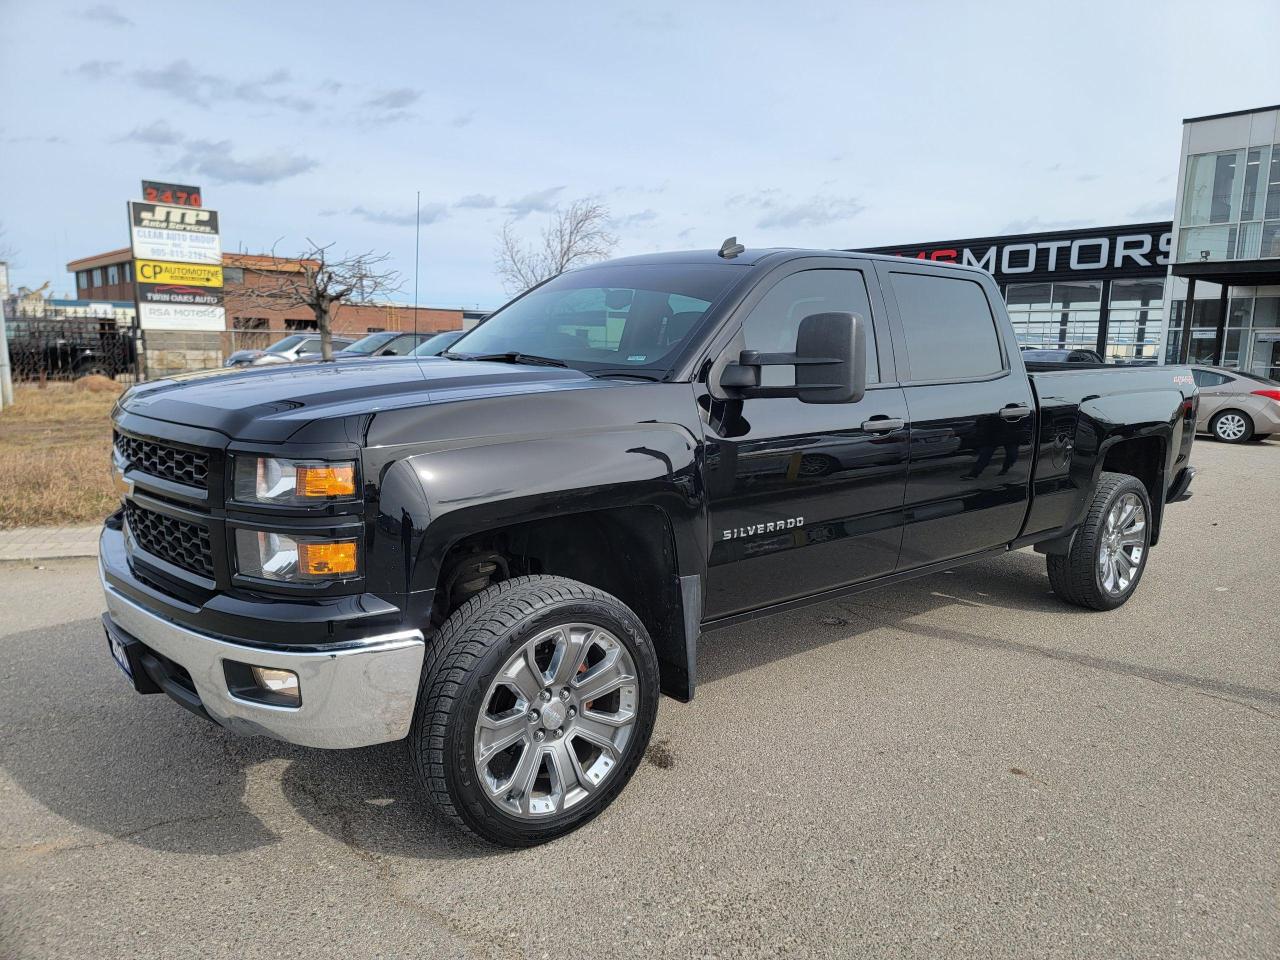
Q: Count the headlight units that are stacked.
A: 2